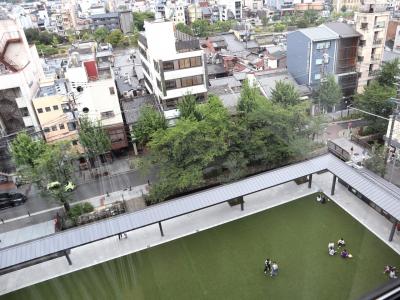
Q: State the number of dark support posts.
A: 6